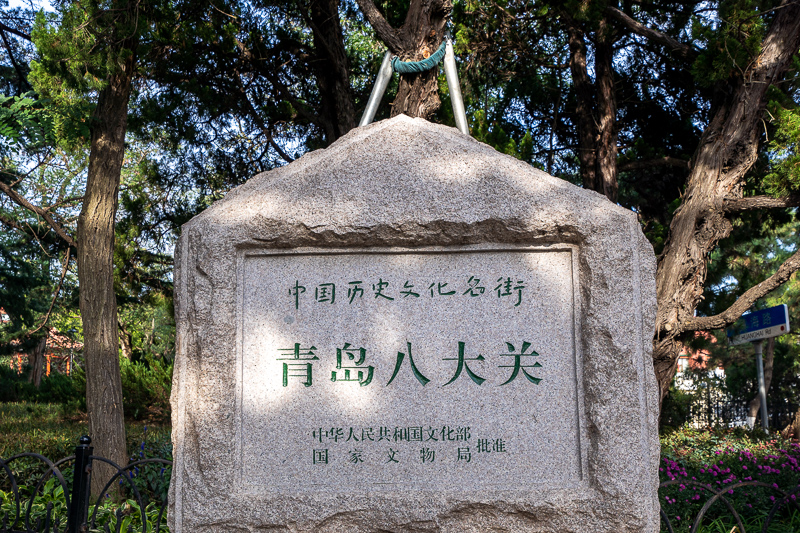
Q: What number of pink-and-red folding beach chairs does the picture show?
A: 0